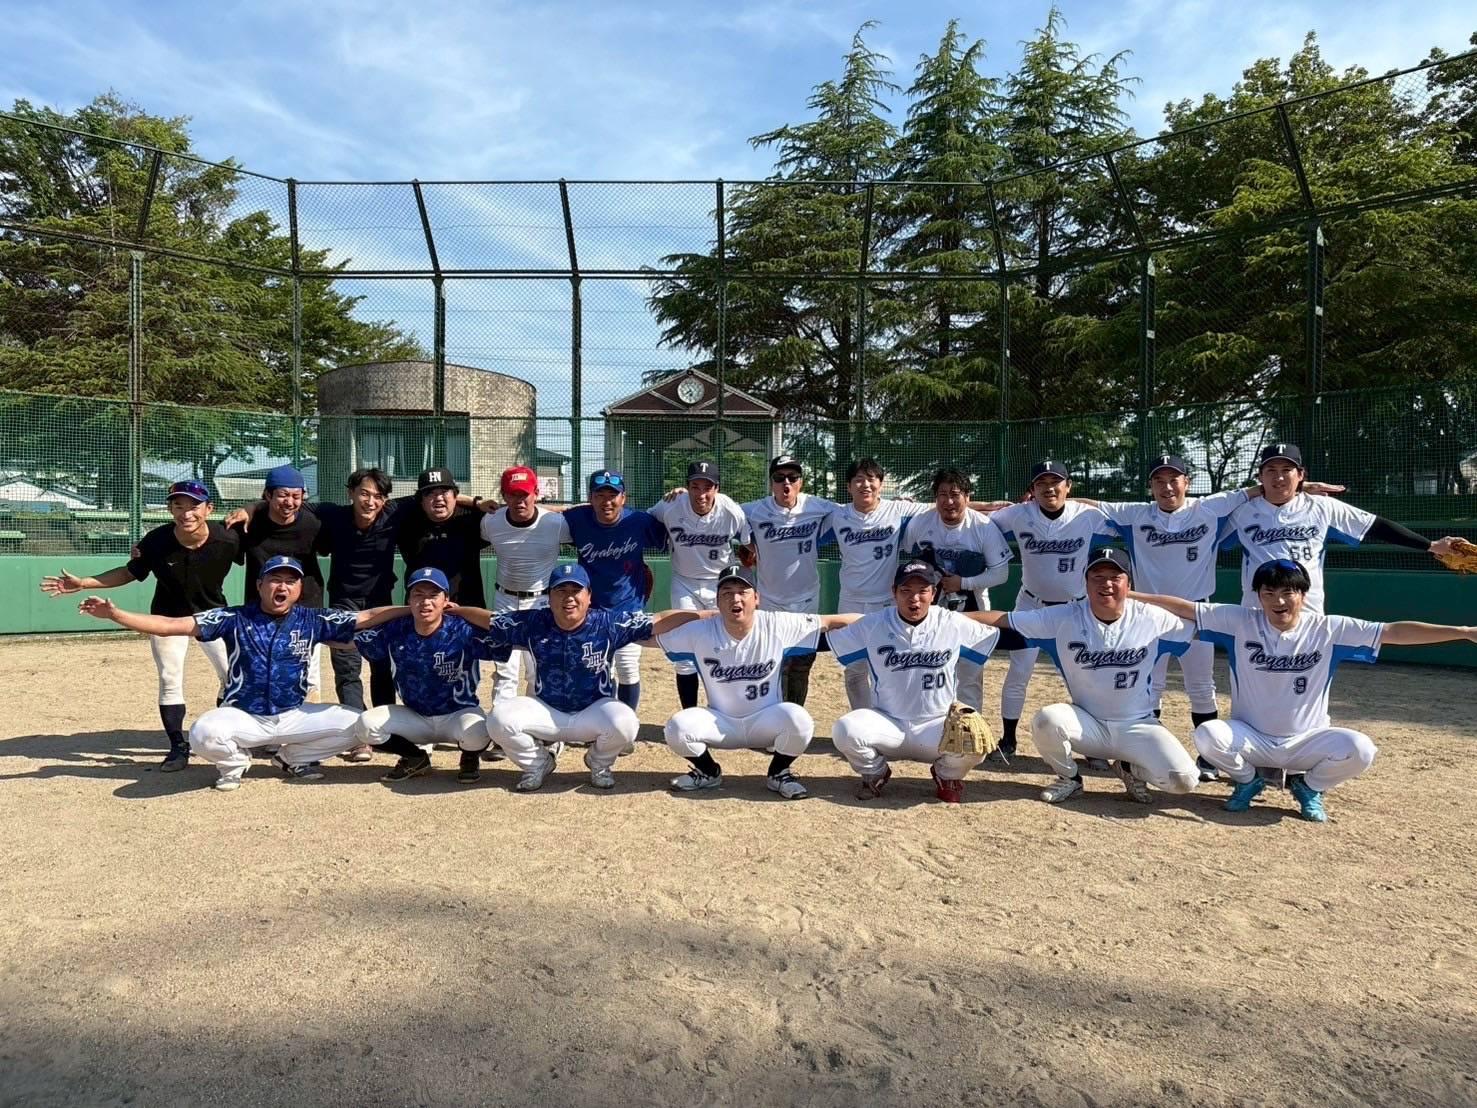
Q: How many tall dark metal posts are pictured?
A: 9